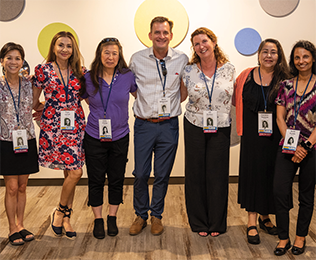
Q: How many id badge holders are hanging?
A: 7